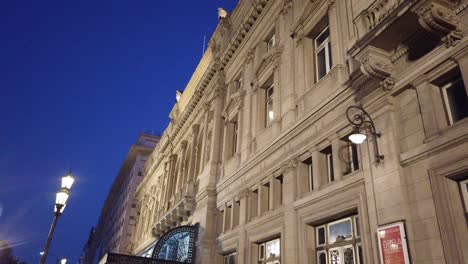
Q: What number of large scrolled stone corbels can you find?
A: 2